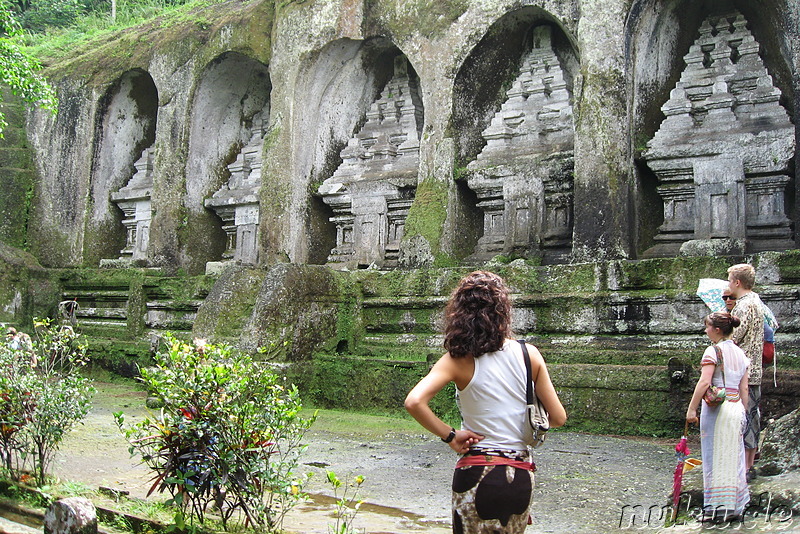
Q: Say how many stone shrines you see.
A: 5